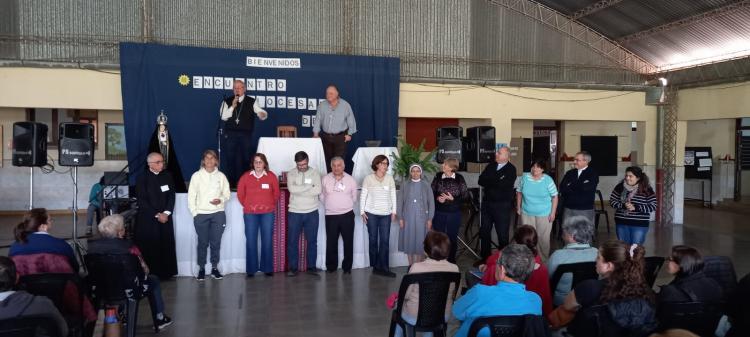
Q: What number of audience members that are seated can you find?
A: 9